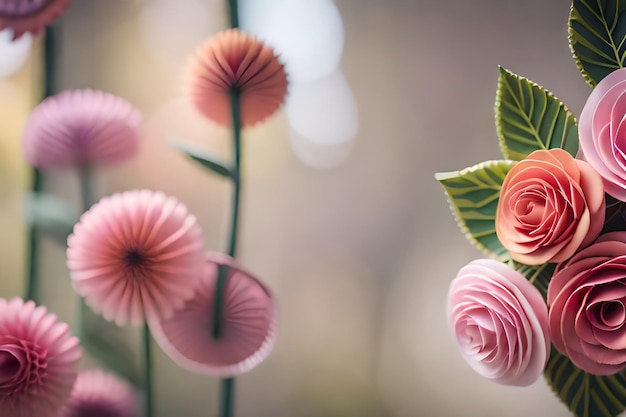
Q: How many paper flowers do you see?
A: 11